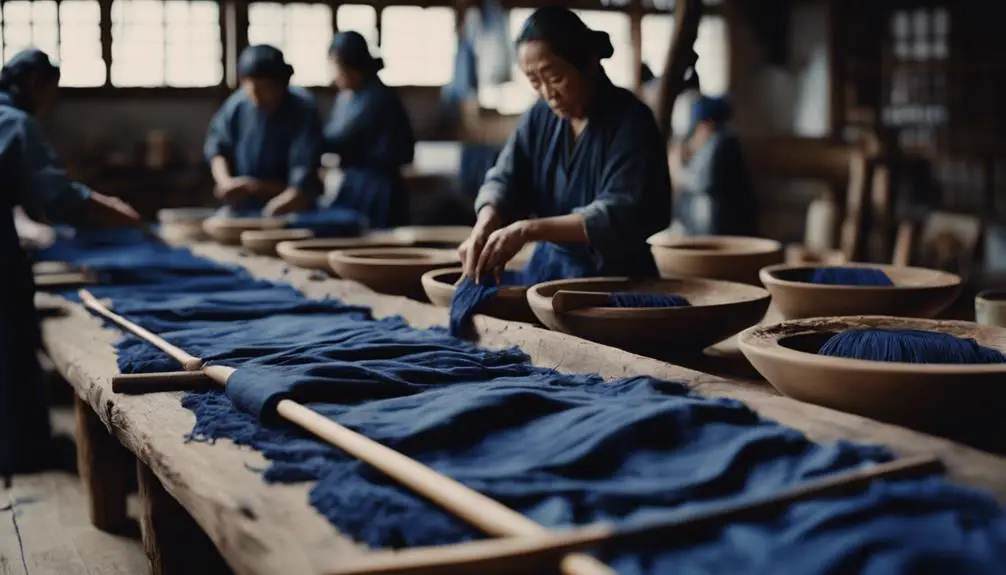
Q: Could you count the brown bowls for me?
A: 11